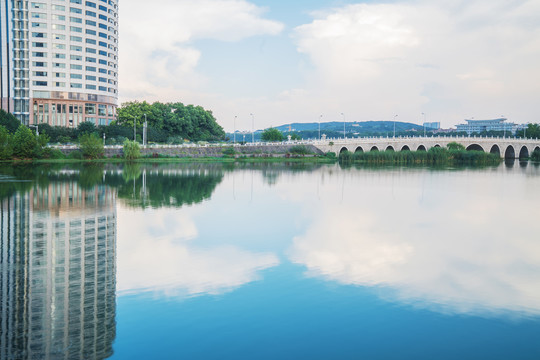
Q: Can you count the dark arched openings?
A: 12